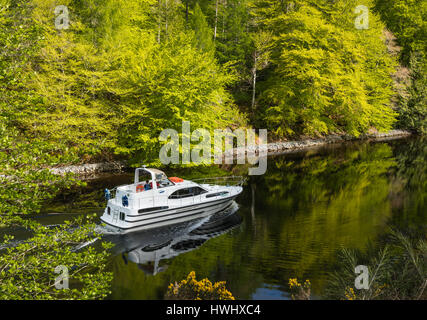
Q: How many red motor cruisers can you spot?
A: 0